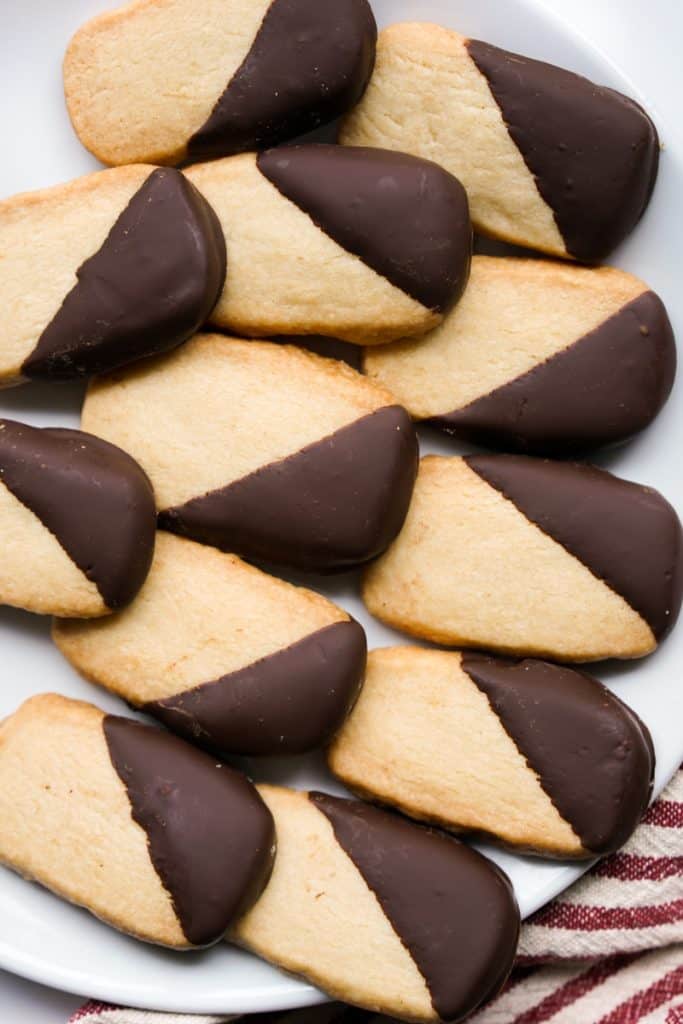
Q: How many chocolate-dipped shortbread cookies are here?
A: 12